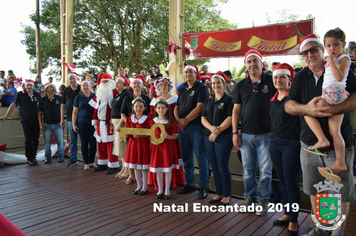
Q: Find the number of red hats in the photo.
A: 12